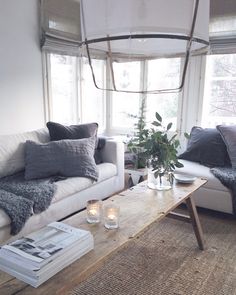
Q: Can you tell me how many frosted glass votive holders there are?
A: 2